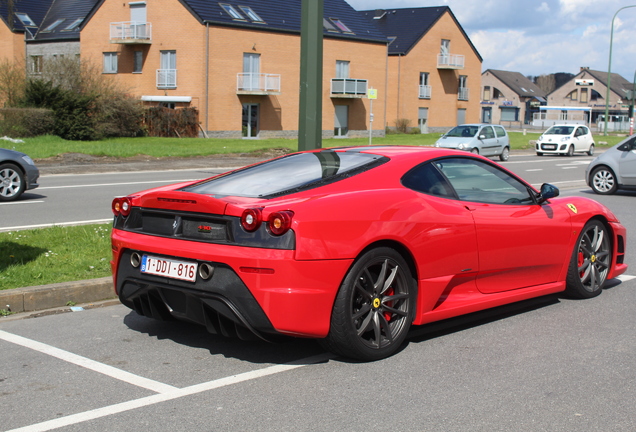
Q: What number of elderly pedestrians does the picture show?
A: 0